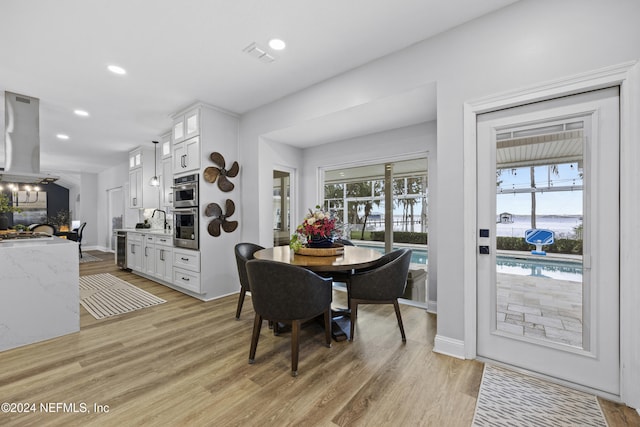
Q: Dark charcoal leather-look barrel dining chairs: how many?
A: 4